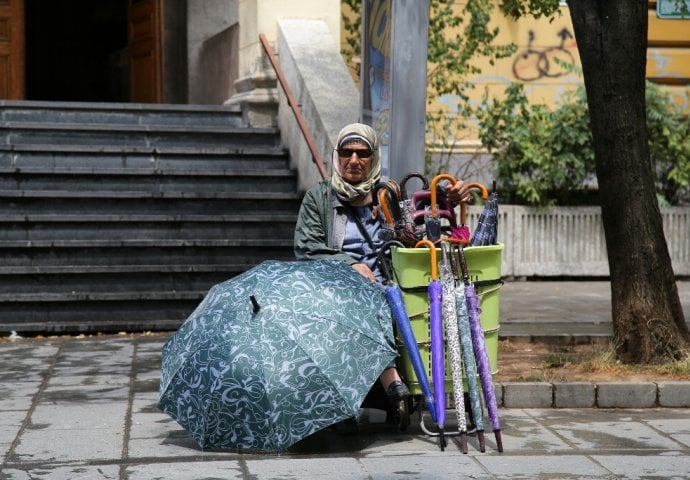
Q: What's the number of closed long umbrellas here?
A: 5